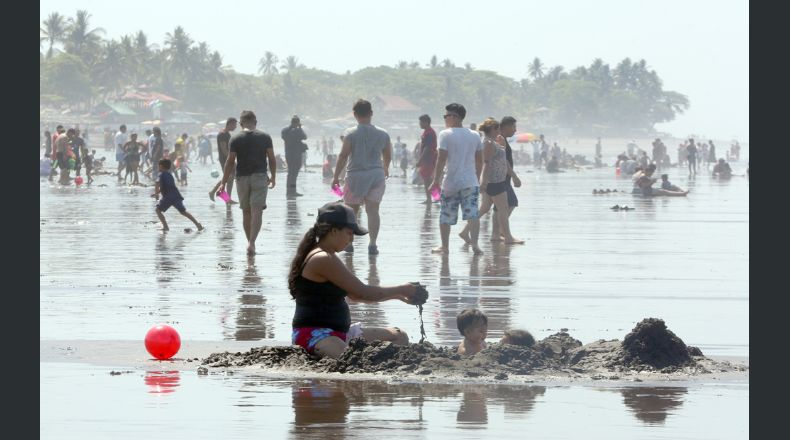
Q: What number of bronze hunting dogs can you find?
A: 0